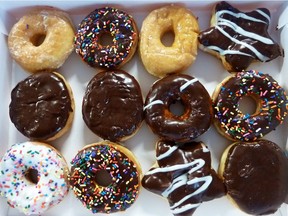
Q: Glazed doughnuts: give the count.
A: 2